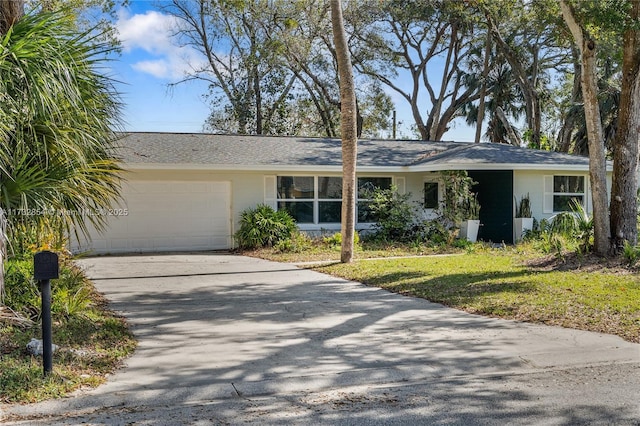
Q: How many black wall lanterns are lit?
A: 0